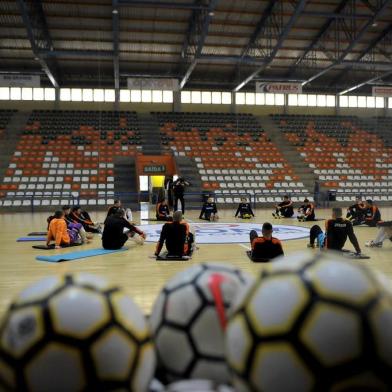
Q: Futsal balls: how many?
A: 3